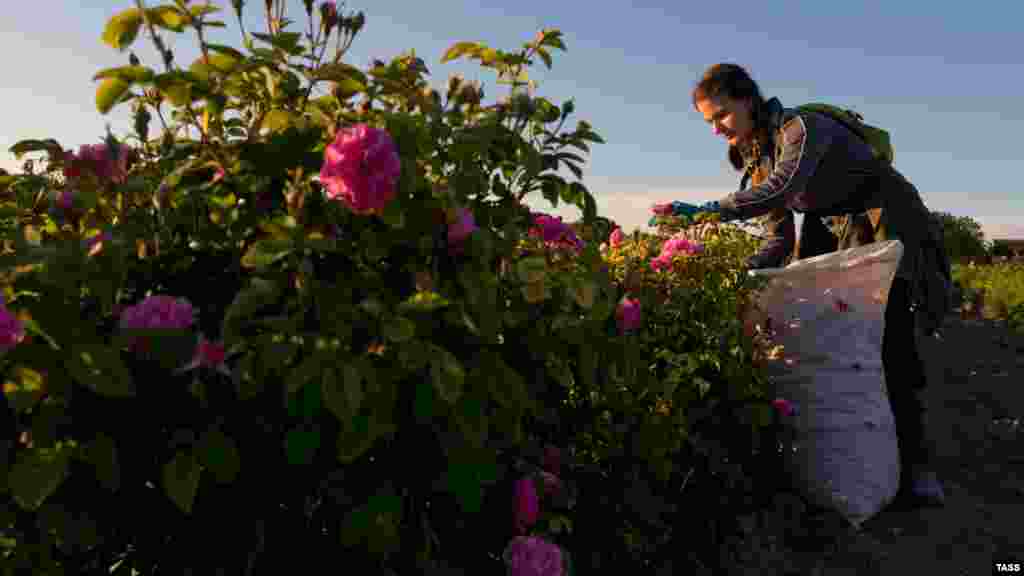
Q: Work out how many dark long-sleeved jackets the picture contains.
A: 1